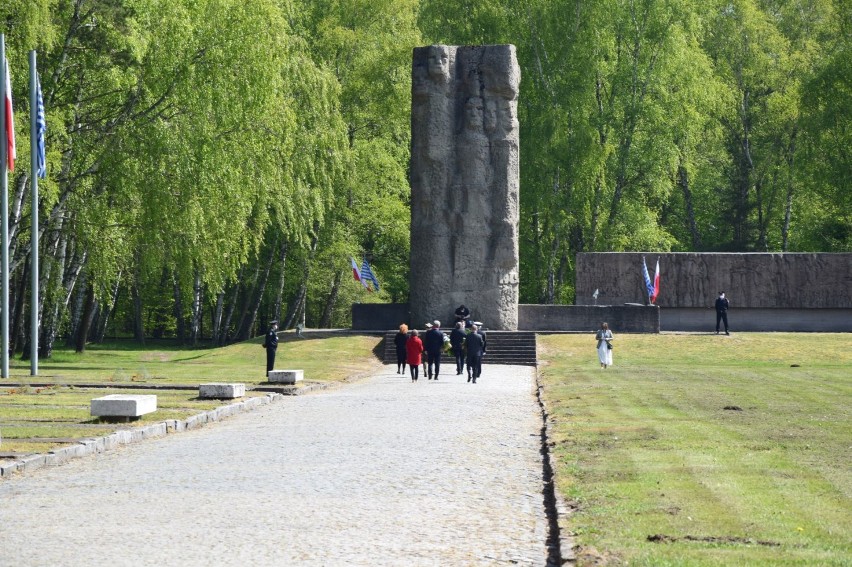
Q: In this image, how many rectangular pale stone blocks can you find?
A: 3